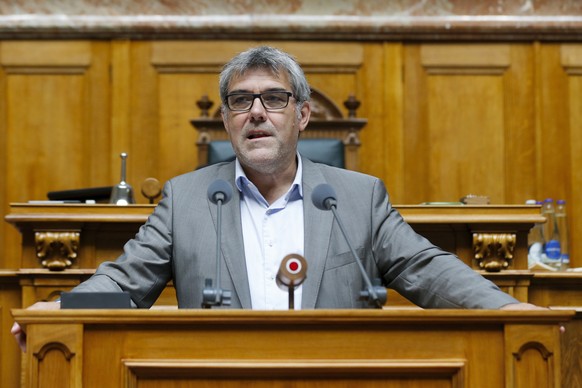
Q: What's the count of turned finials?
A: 2